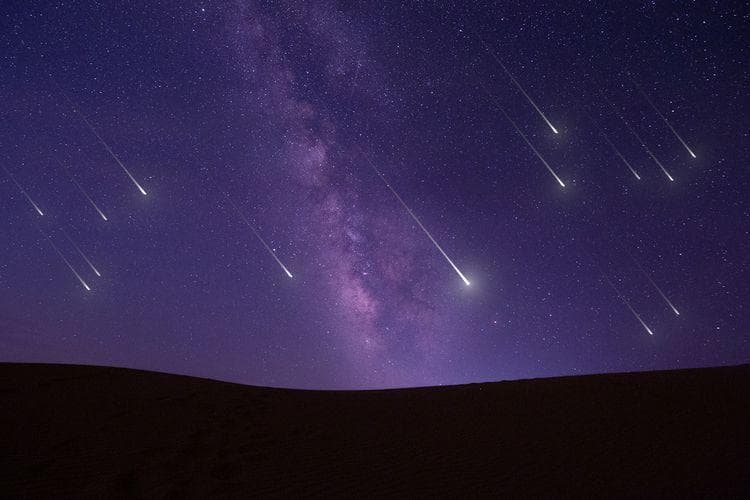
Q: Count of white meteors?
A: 14